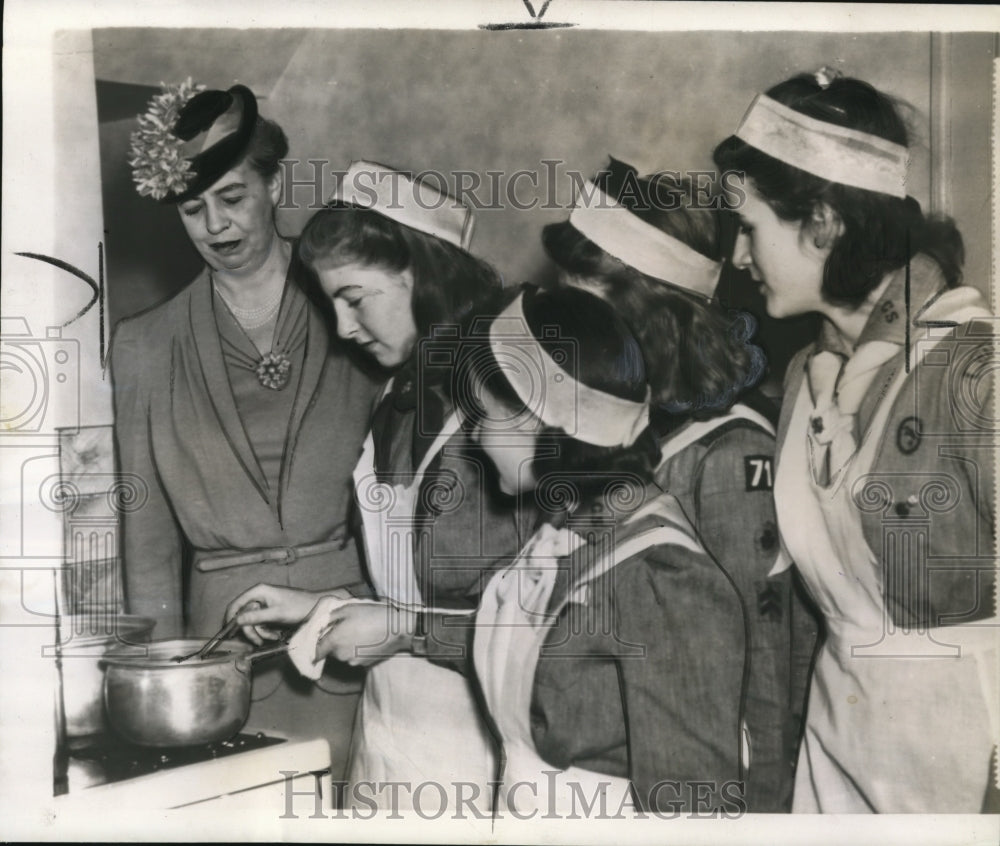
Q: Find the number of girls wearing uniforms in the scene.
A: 4